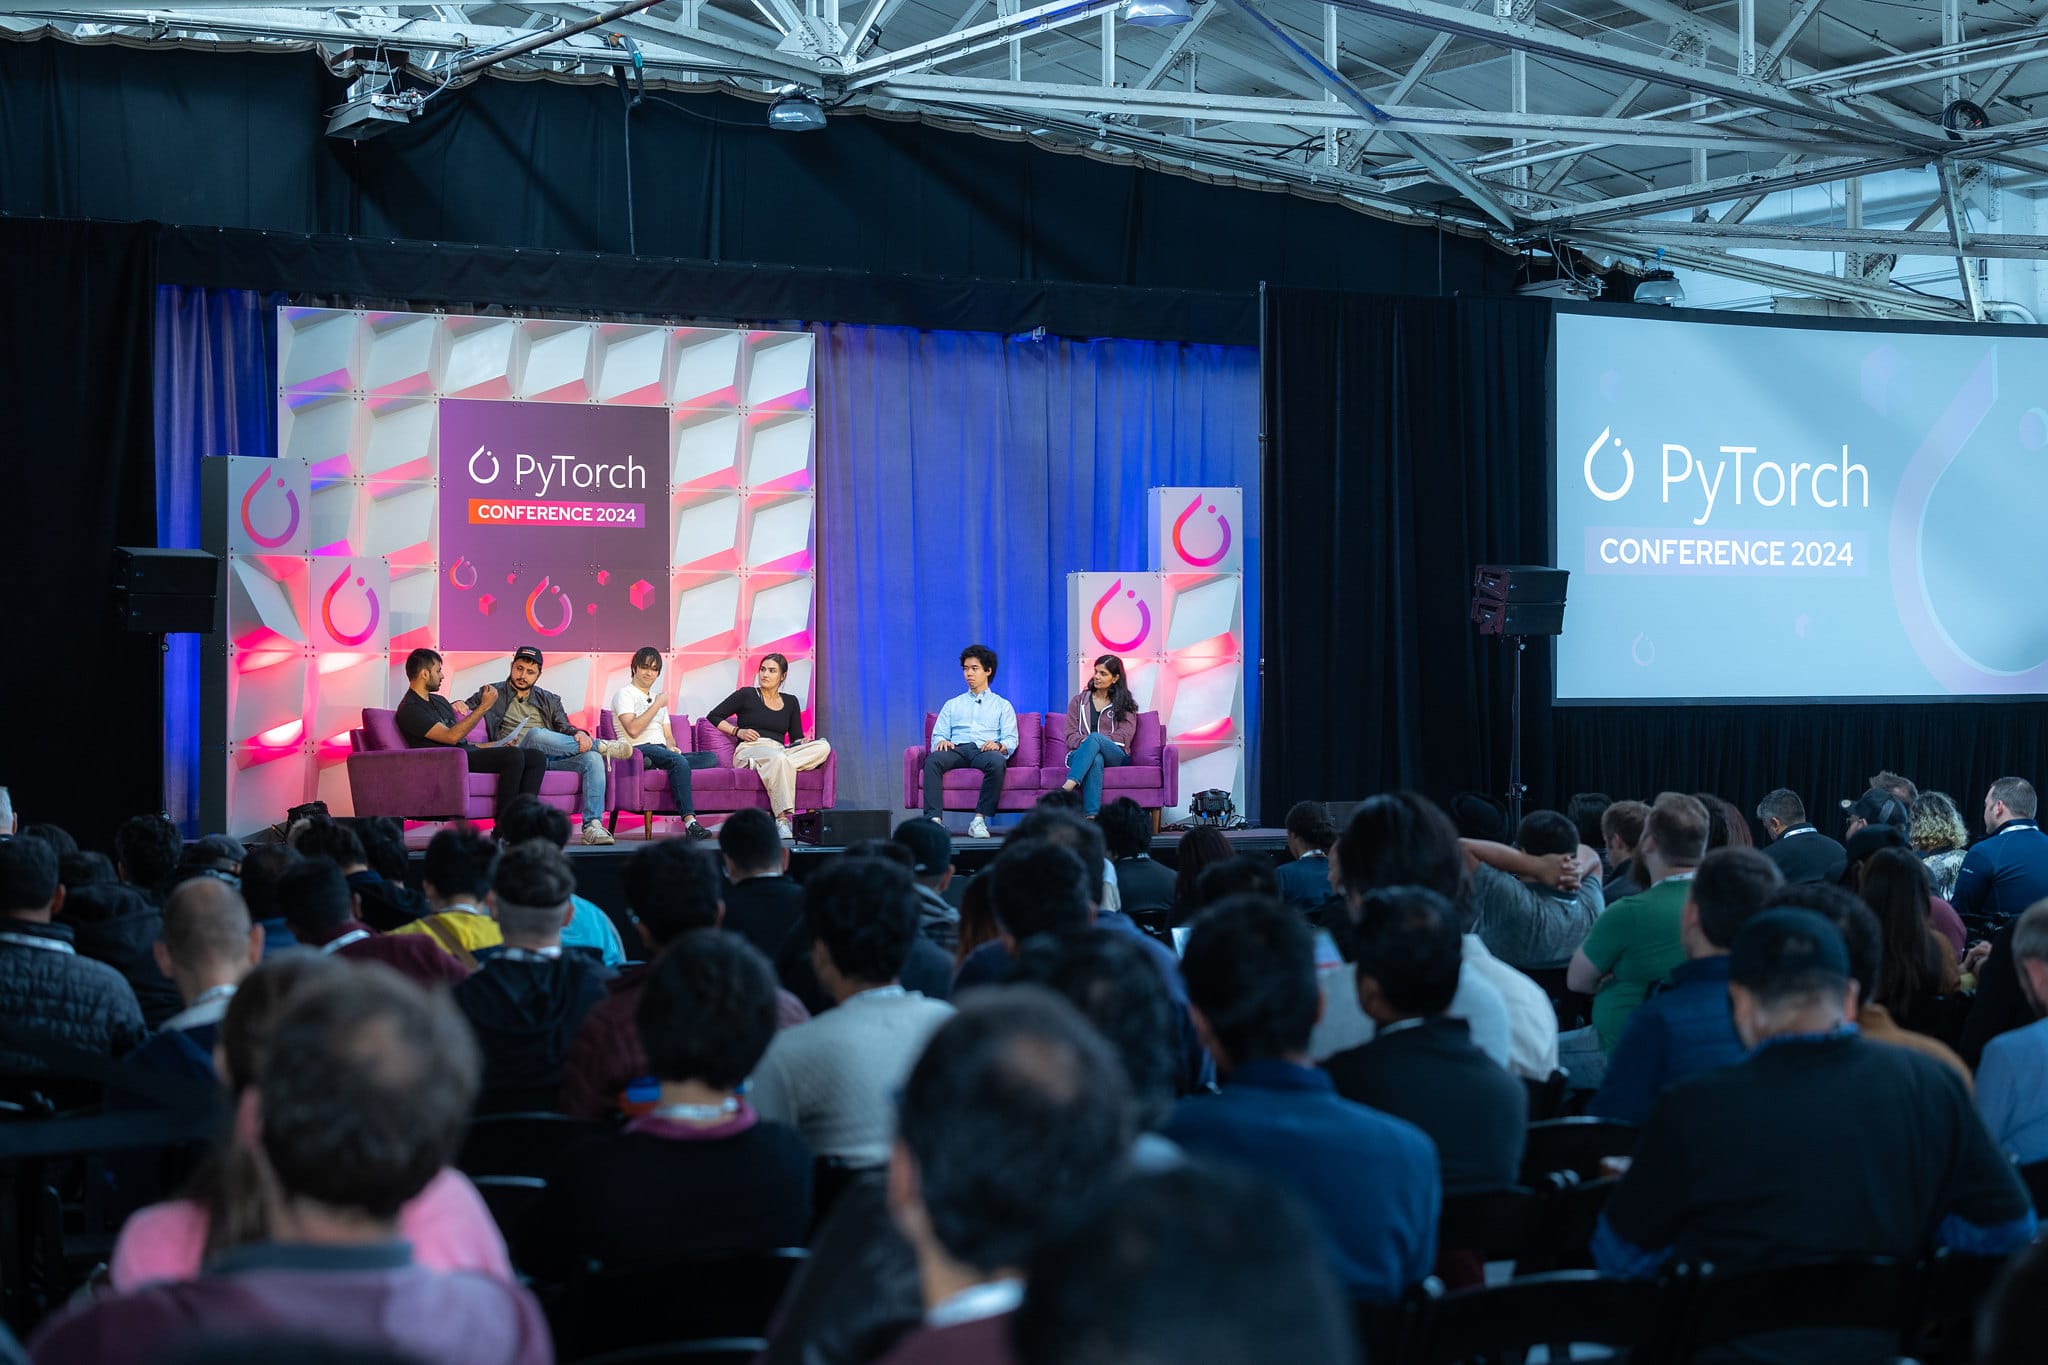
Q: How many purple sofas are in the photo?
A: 3